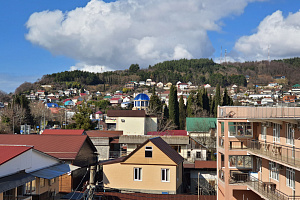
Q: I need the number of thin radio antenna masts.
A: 3